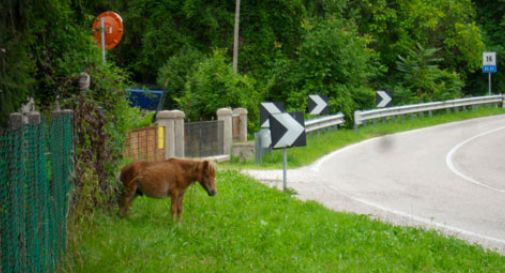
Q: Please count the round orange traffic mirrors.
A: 1